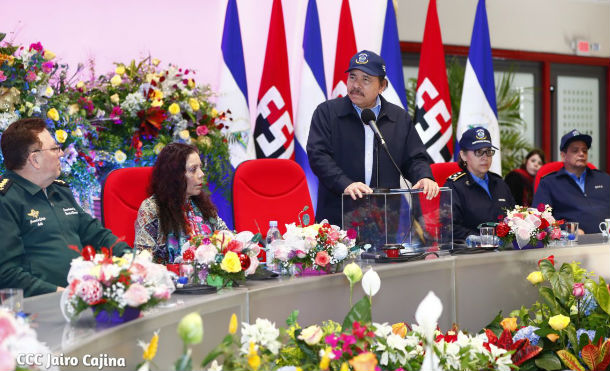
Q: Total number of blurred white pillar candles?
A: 0